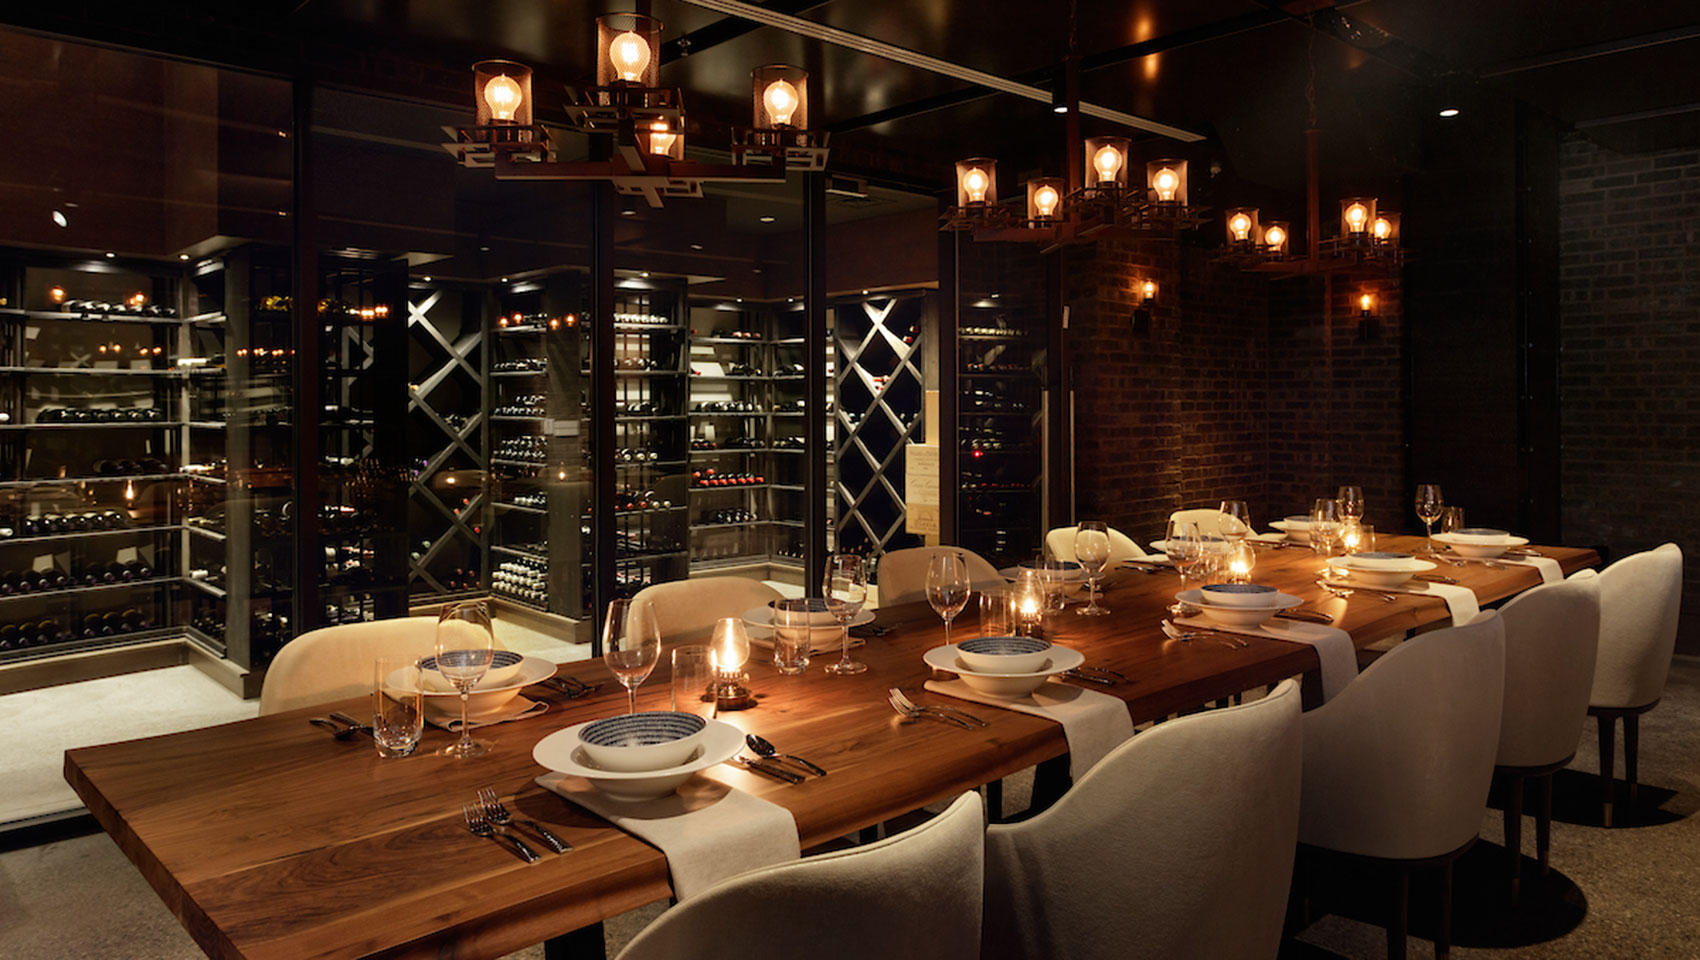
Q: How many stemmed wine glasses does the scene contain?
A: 10